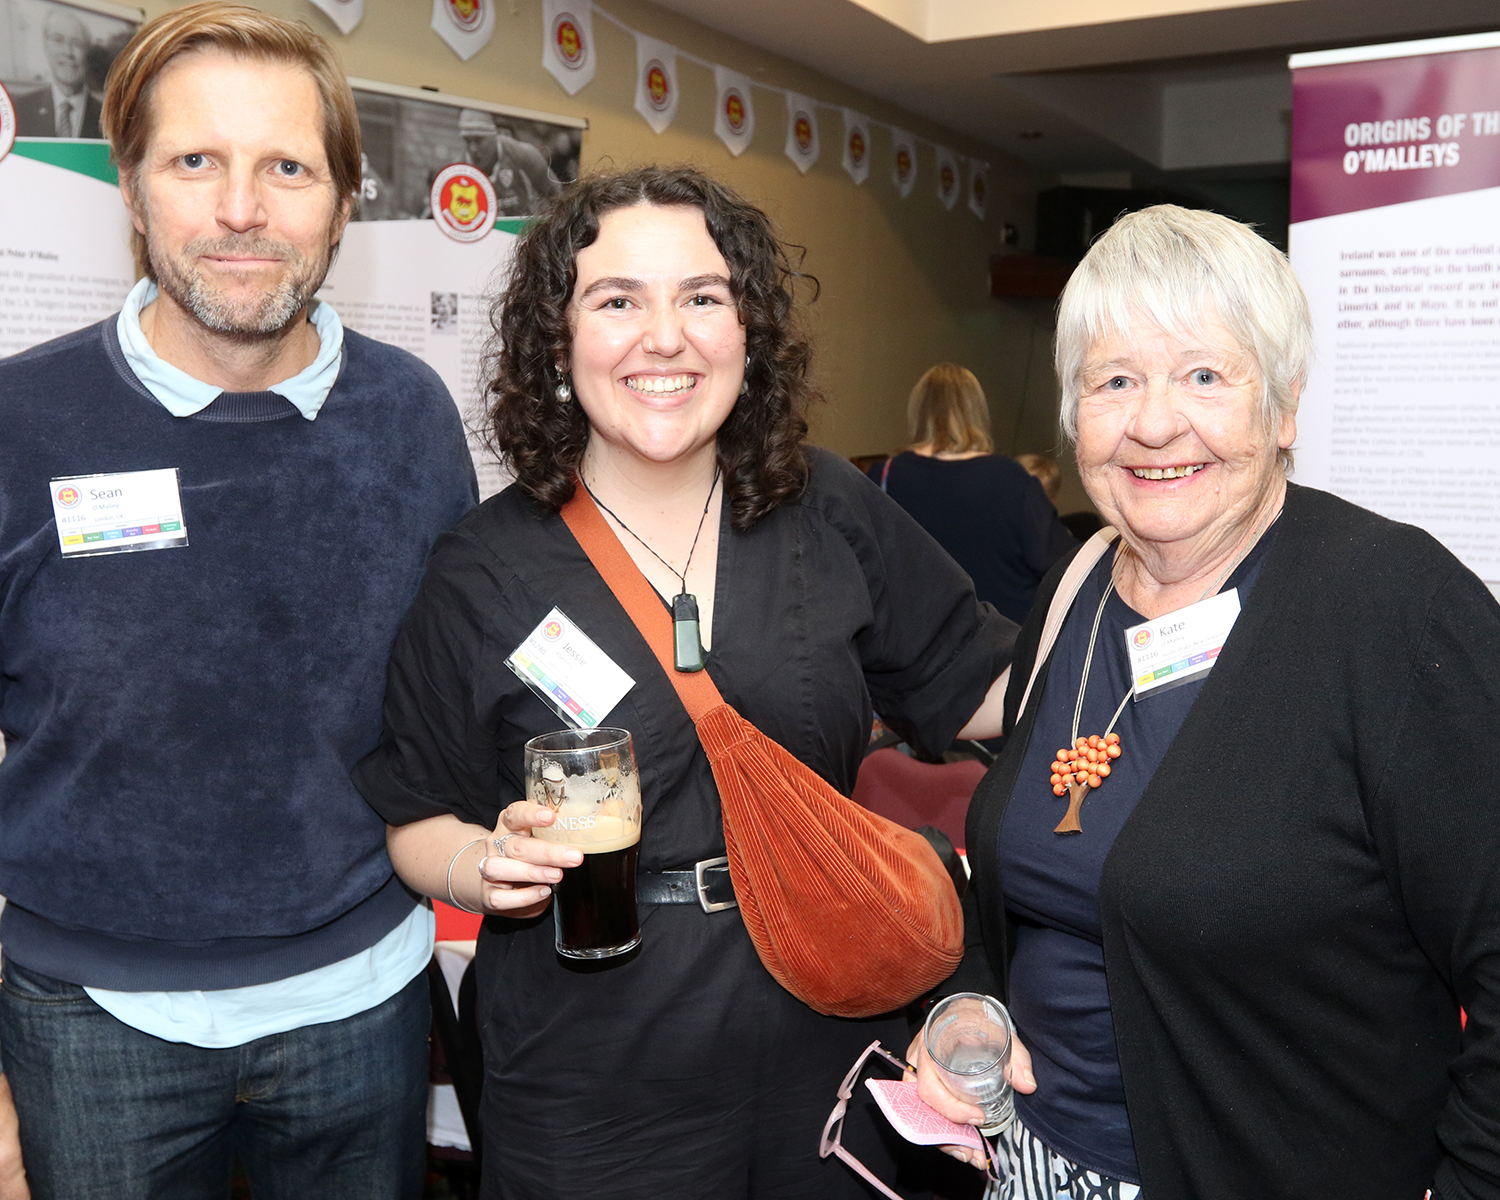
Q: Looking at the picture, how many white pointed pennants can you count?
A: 10